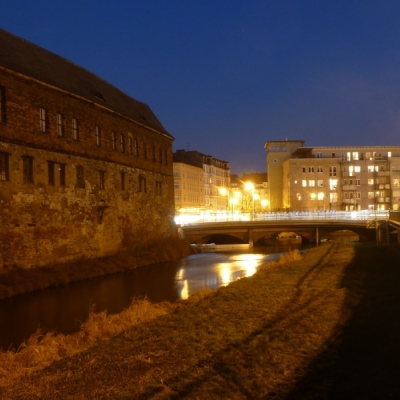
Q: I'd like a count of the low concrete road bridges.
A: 1